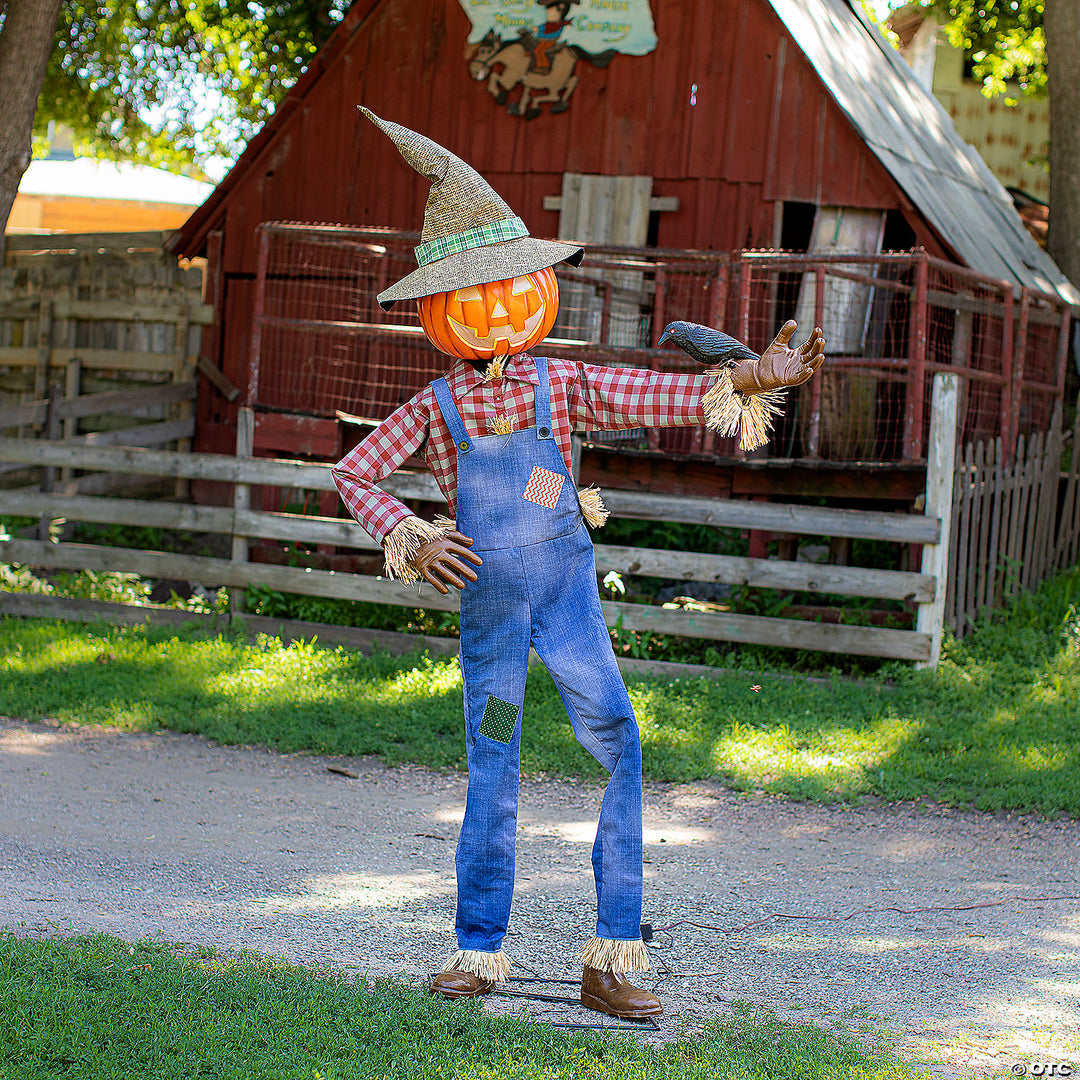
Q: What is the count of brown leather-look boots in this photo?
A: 2